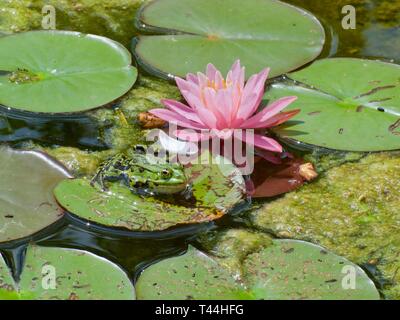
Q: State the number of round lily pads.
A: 7